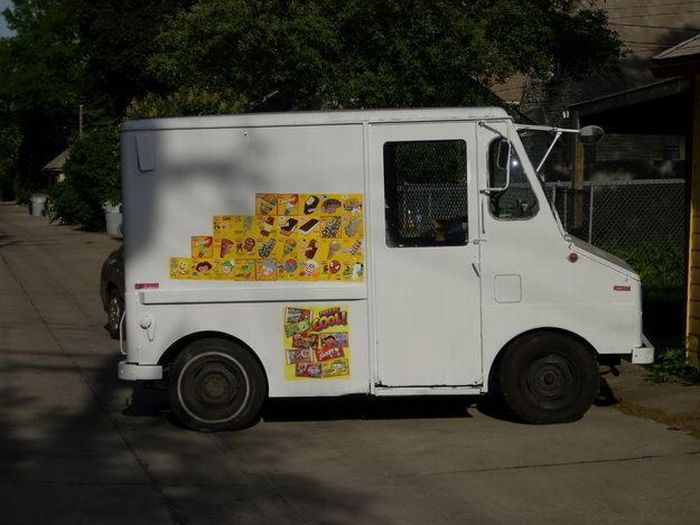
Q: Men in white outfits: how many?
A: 0